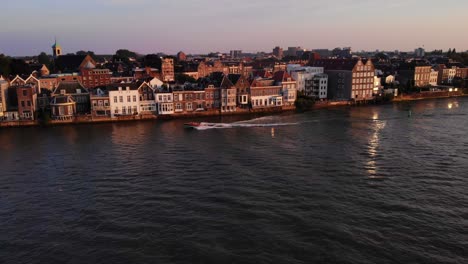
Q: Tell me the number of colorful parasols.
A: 0